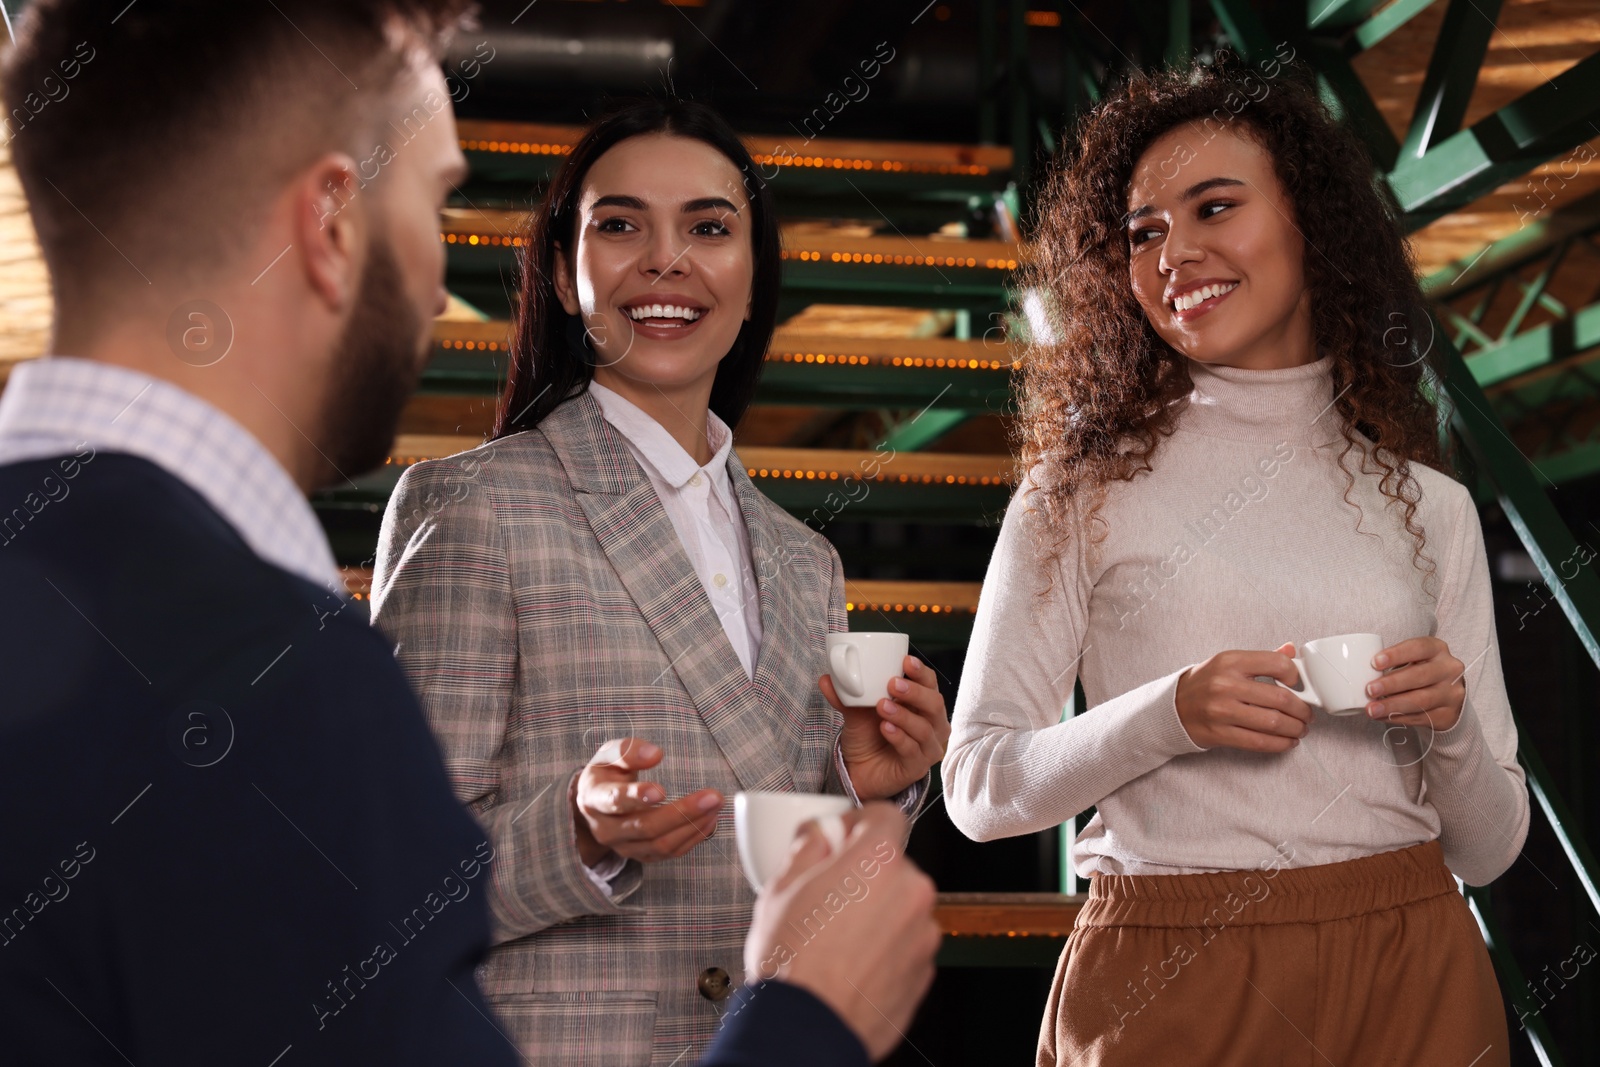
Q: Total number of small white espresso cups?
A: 3